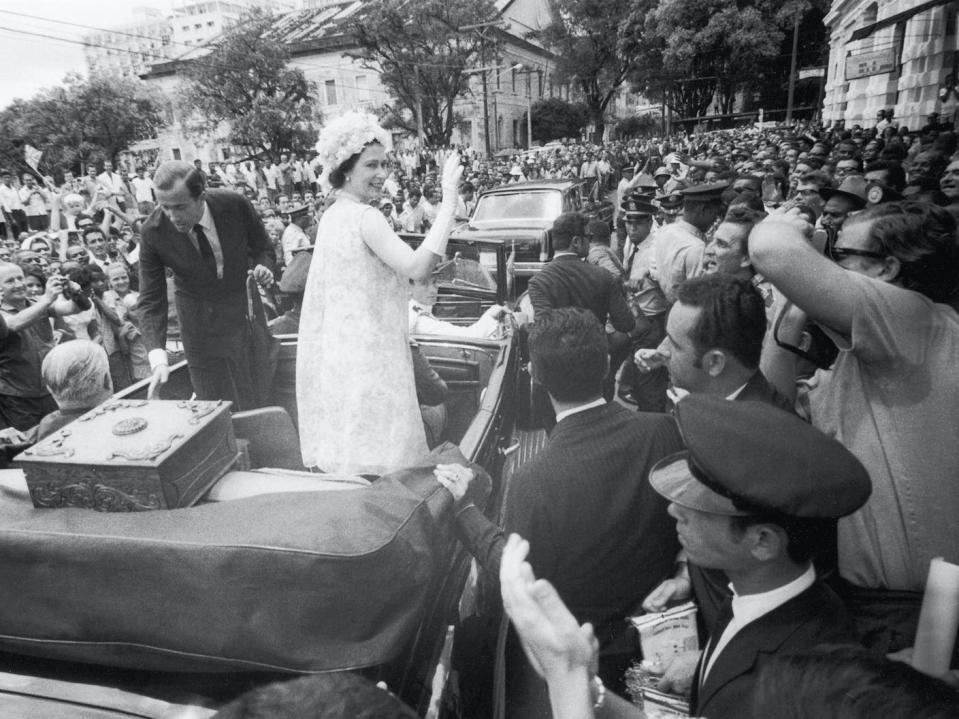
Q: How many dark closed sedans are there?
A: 1